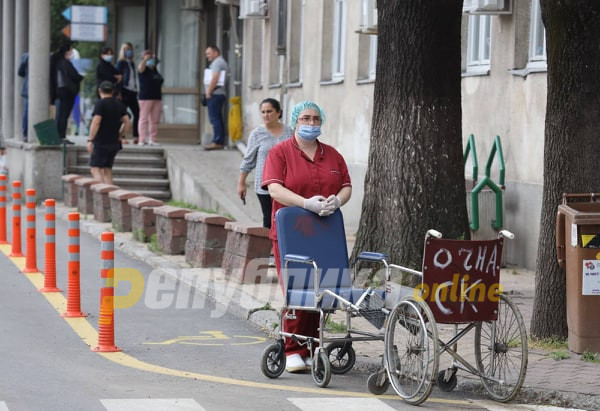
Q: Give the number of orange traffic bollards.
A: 6